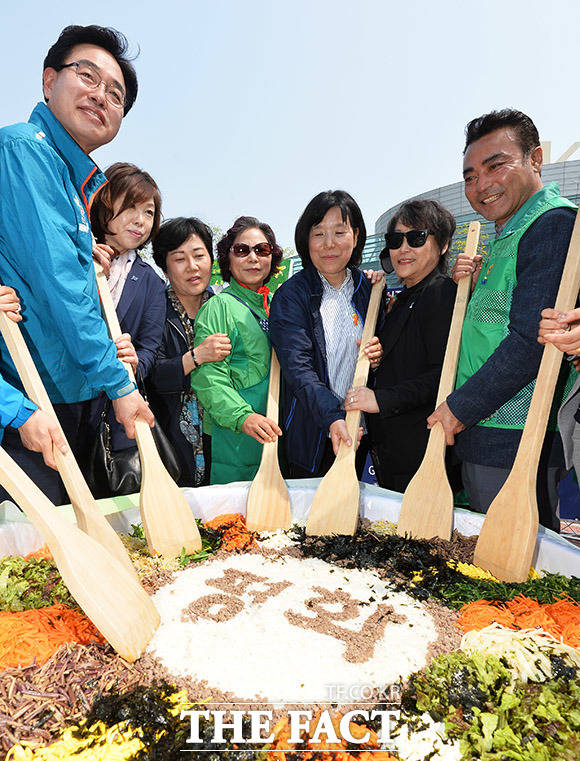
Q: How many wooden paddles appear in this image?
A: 7